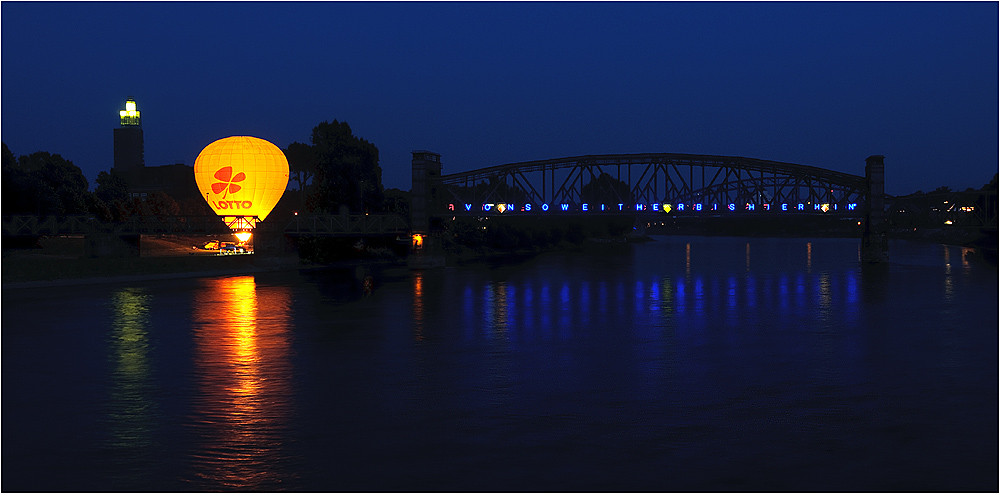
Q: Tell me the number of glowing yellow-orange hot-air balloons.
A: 1